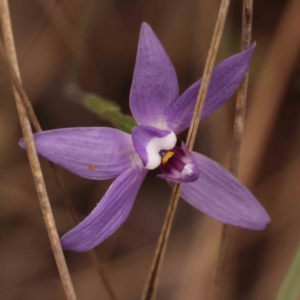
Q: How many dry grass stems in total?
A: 4